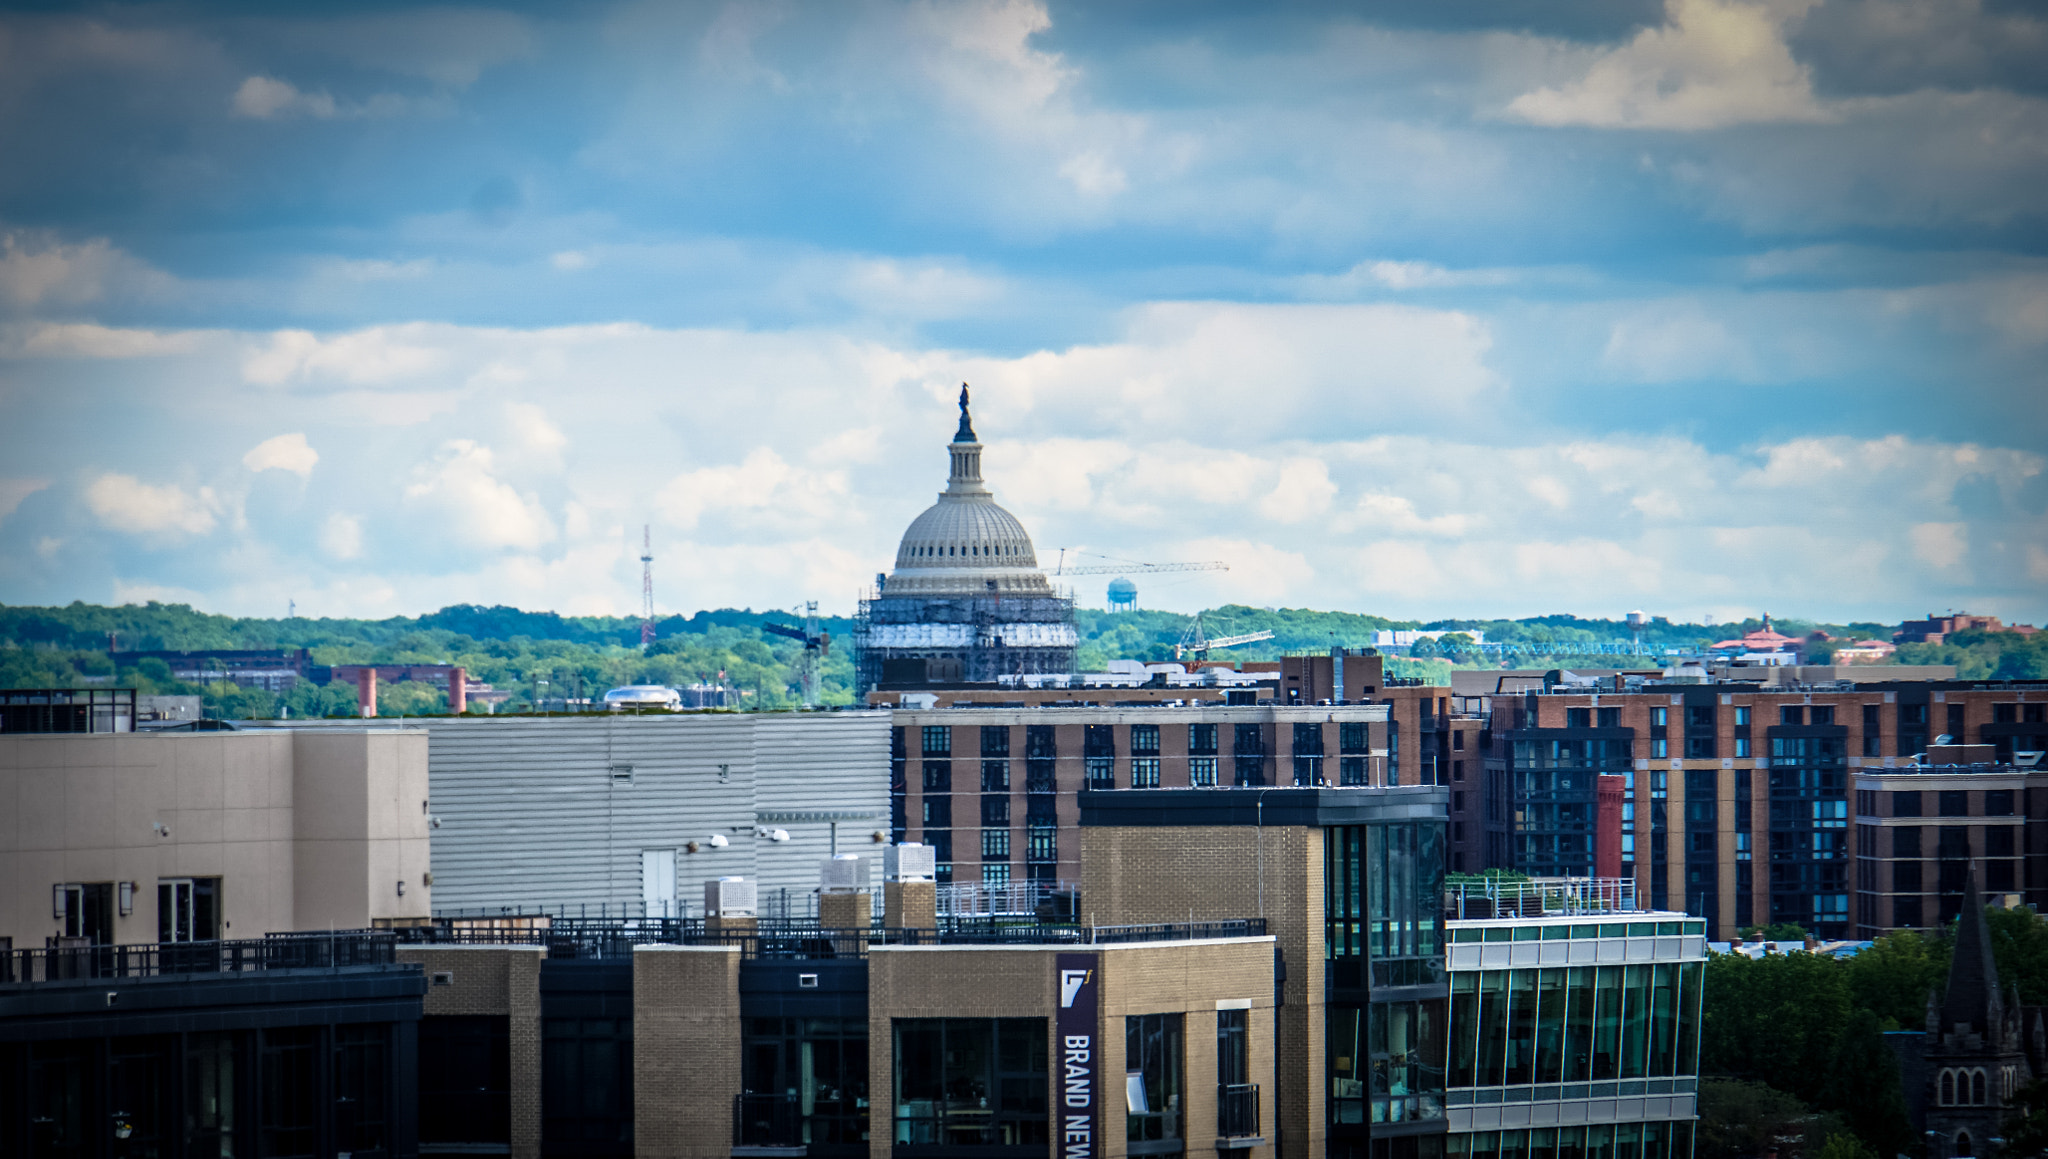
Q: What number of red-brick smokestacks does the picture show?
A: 3